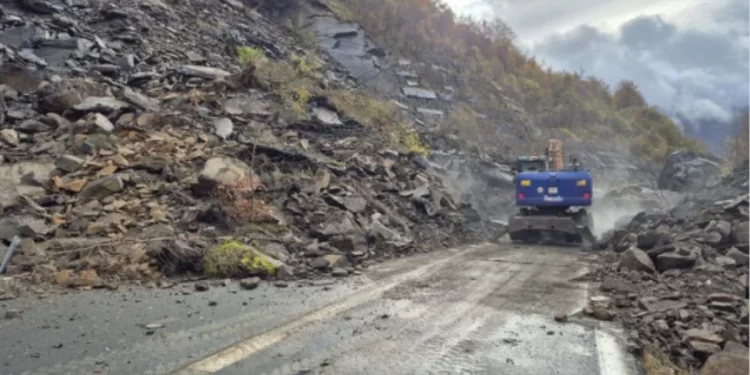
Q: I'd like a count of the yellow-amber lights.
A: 2